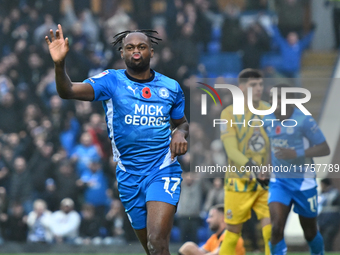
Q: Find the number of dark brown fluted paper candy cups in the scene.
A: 0